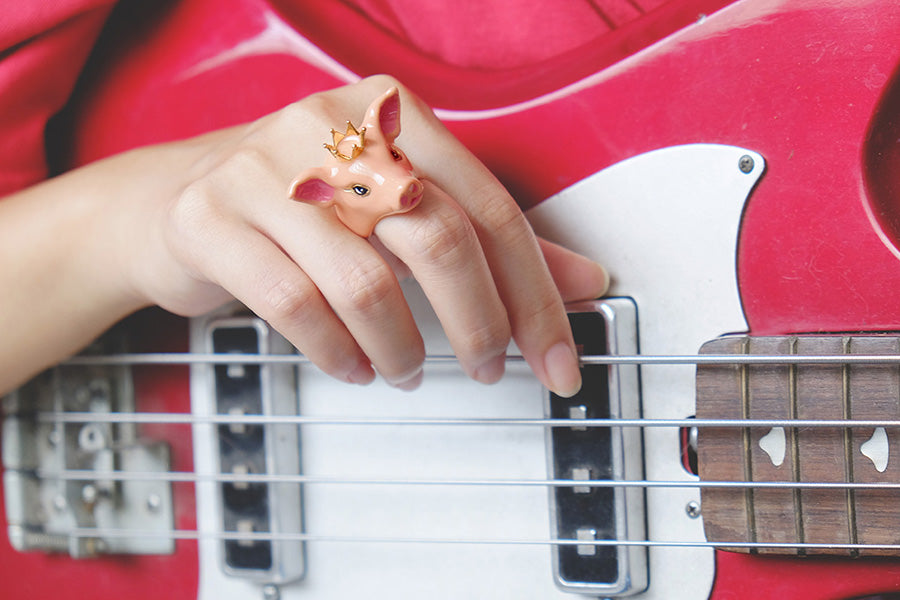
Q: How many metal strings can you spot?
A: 4